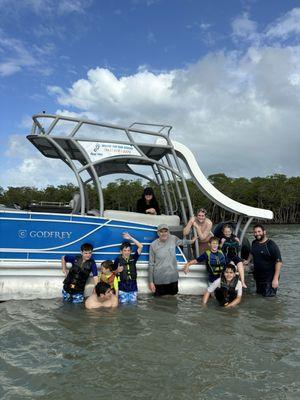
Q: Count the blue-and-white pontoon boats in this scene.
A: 1